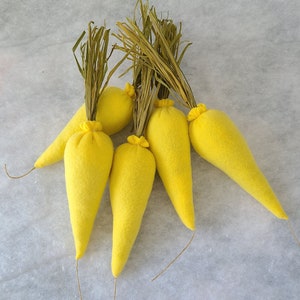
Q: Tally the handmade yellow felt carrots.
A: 5